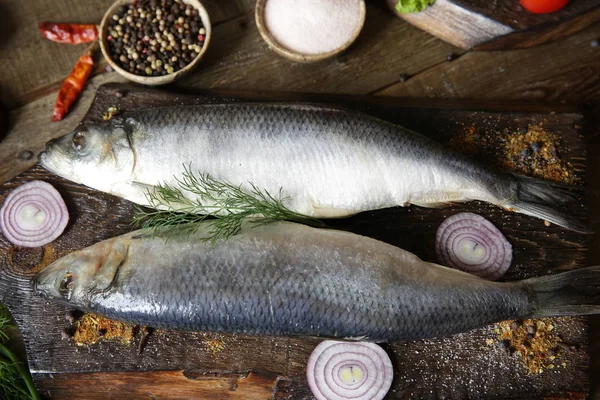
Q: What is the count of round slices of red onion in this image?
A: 3